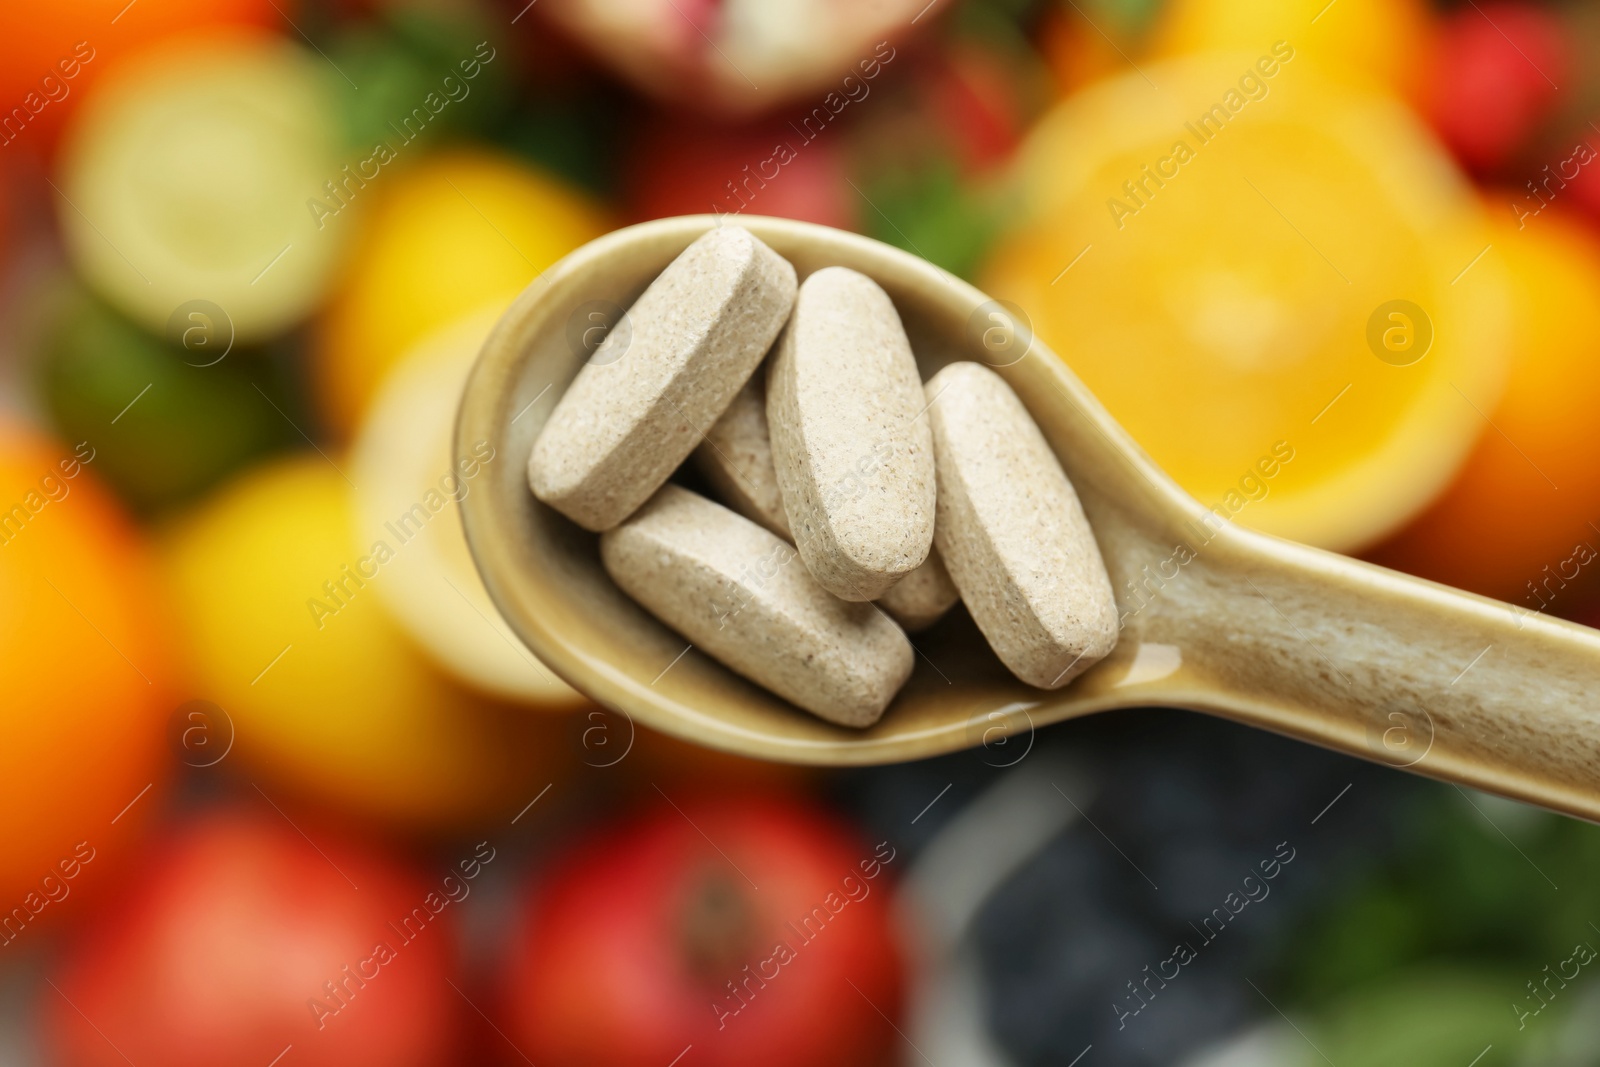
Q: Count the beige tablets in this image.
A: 5